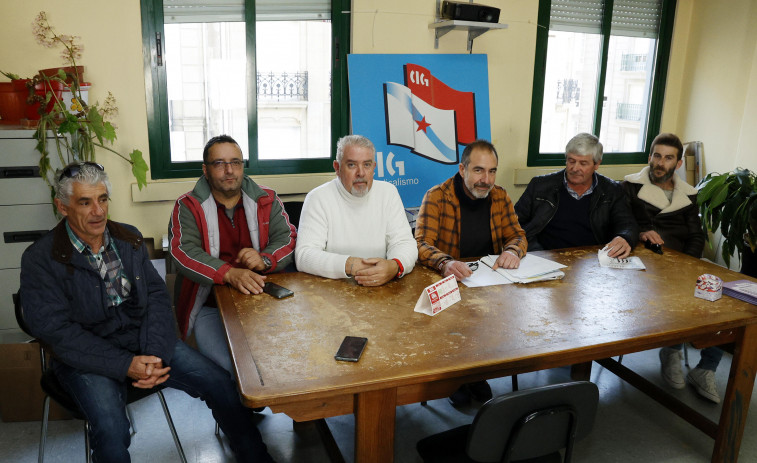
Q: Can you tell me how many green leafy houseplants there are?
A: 2